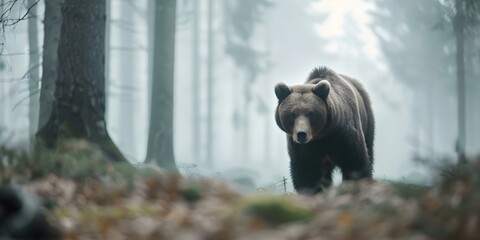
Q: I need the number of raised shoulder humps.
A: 1